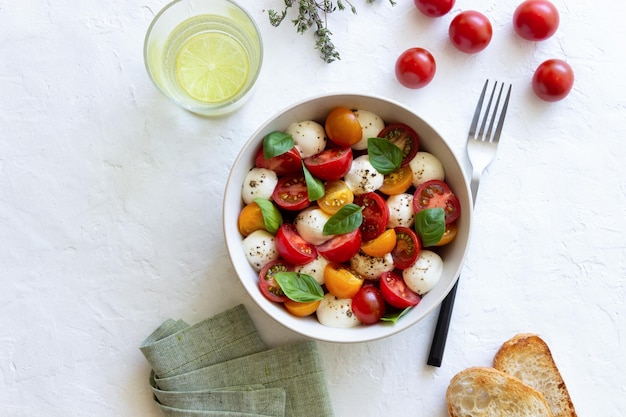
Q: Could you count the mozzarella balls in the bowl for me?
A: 12